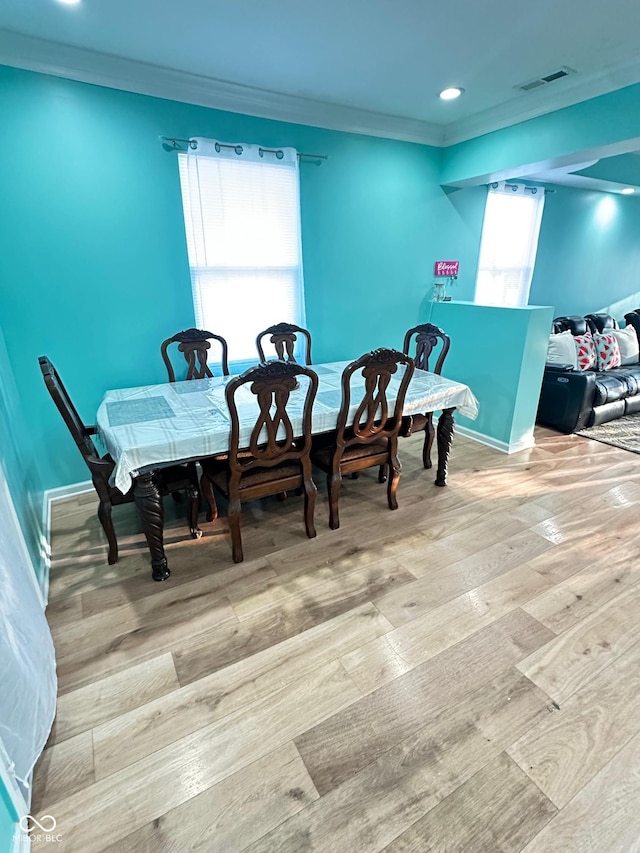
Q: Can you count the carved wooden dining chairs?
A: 6